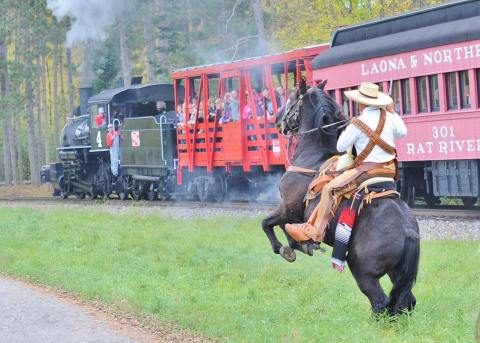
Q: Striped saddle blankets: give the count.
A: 1